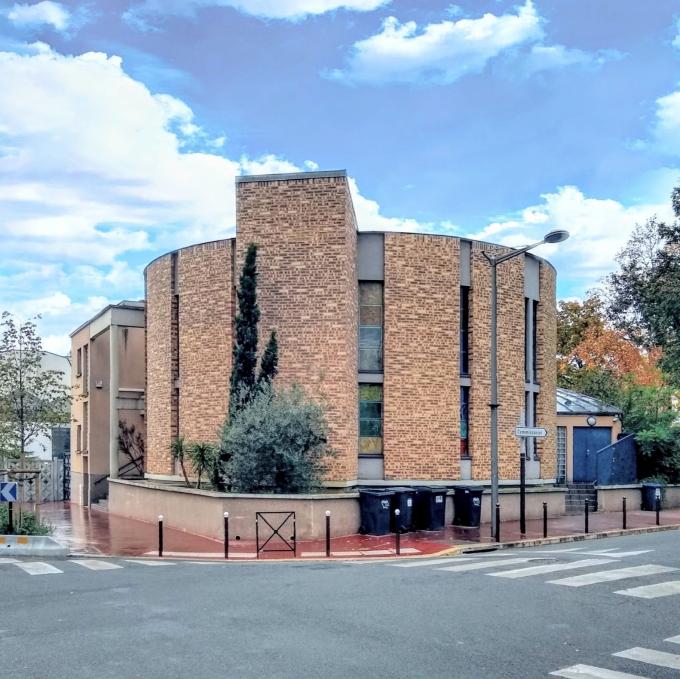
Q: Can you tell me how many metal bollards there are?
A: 9